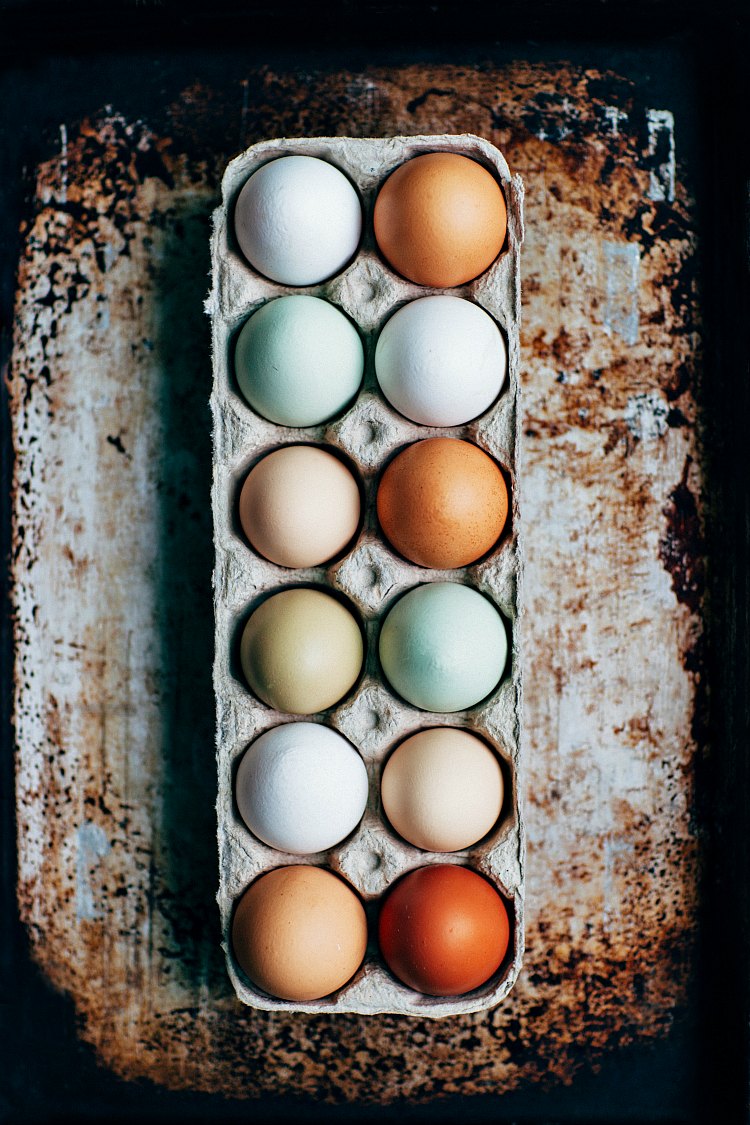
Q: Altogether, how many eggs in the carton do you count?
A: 12